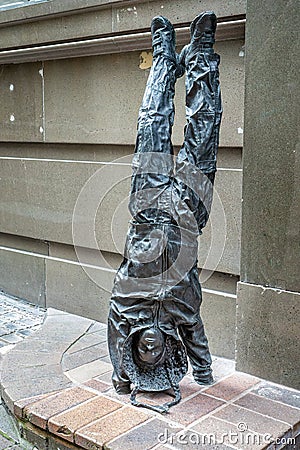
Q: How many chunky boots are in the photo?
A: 2